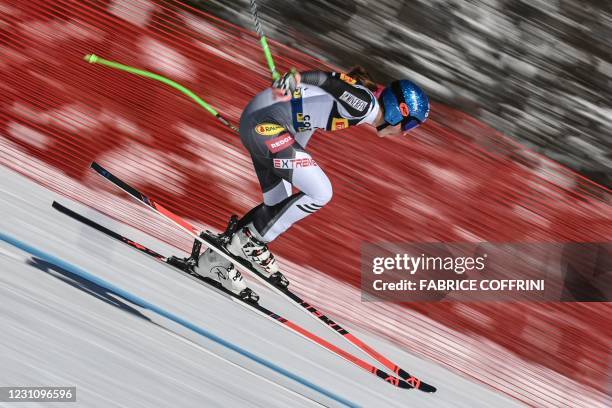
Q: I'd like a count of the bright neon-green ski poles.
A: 2